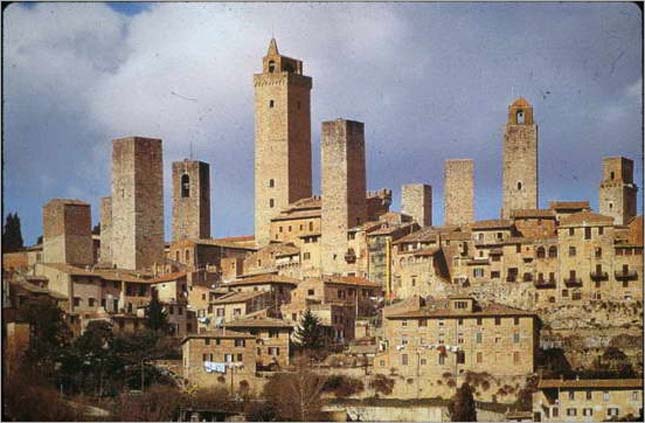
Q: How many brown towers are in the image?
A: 10